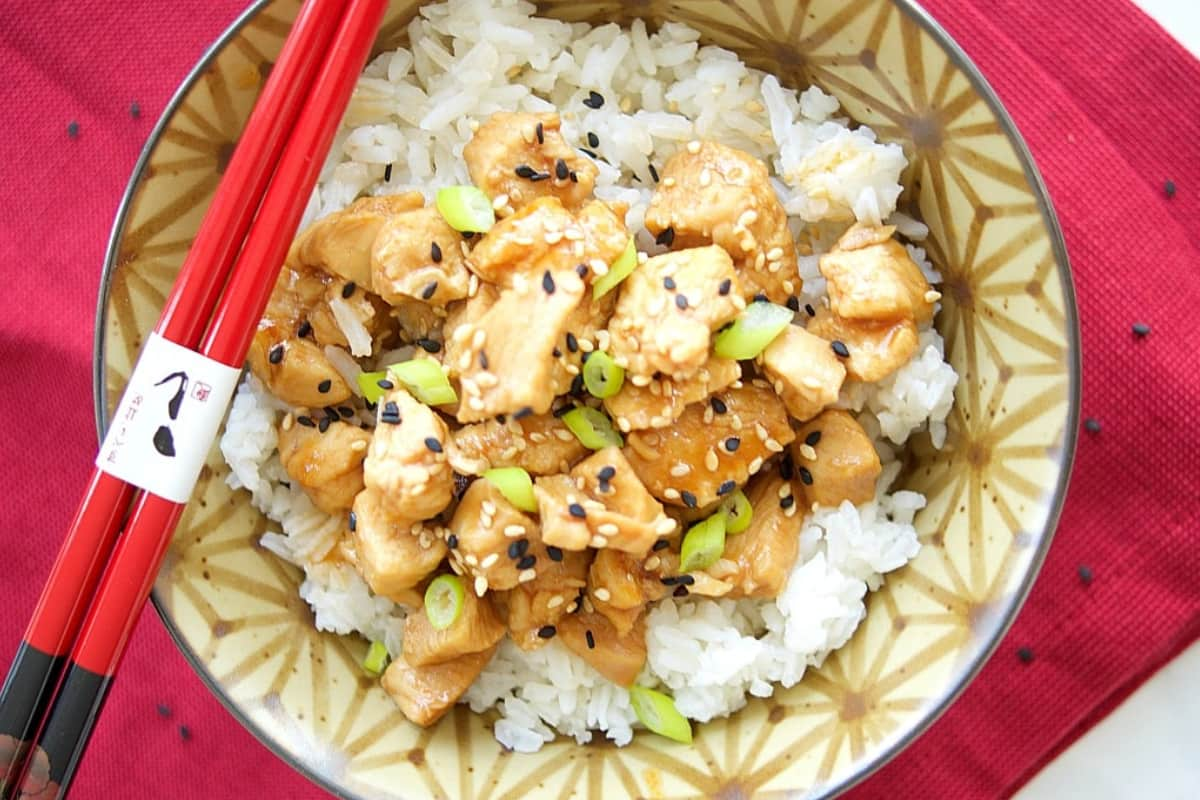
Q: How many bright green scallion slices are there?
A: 13